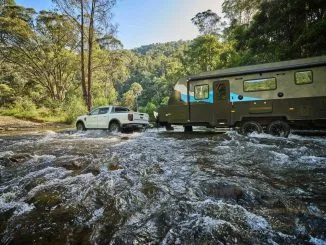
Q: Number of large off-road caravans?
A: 1